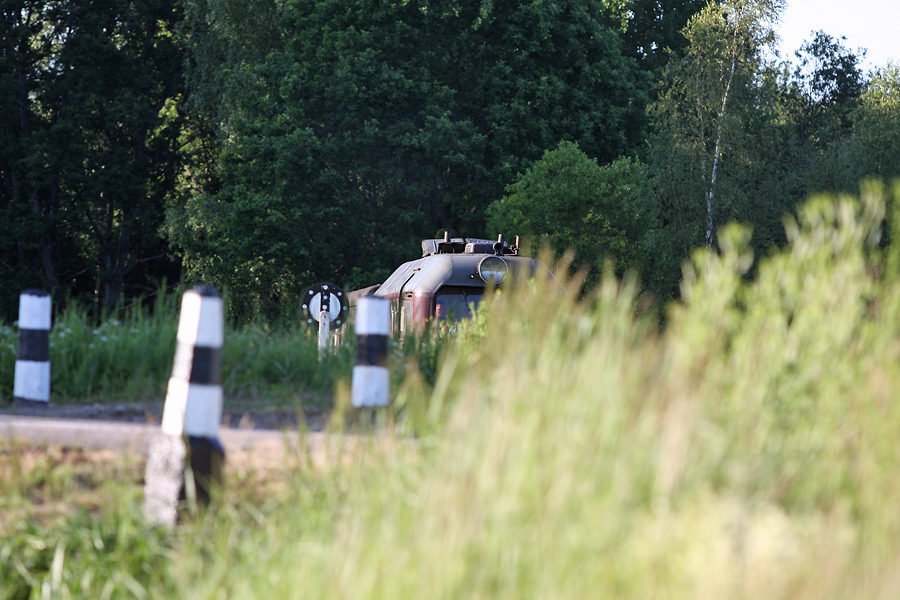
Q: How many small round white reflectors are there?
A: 9